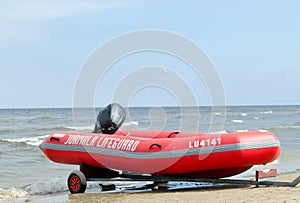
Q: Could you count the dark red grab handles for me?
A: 3